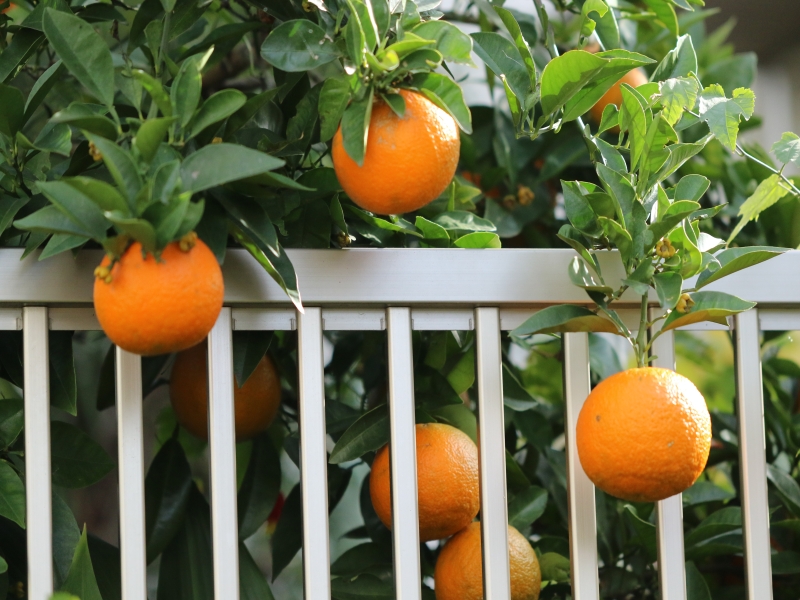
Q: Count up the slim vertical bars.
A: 9